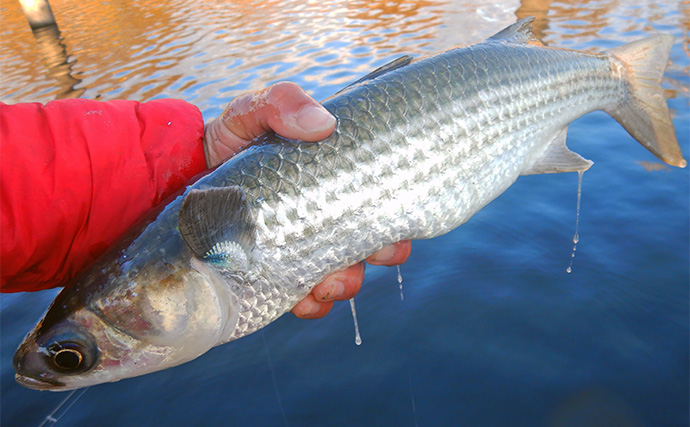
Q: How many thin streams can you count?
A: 3